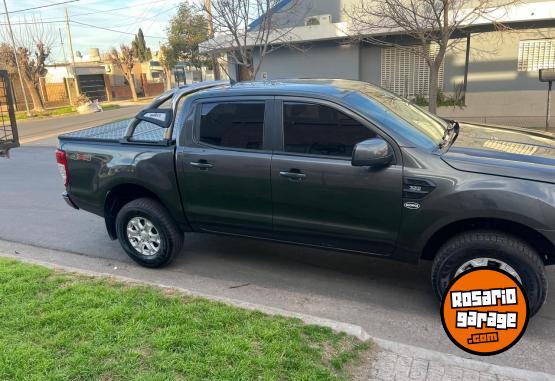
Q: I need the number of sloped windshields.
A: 1